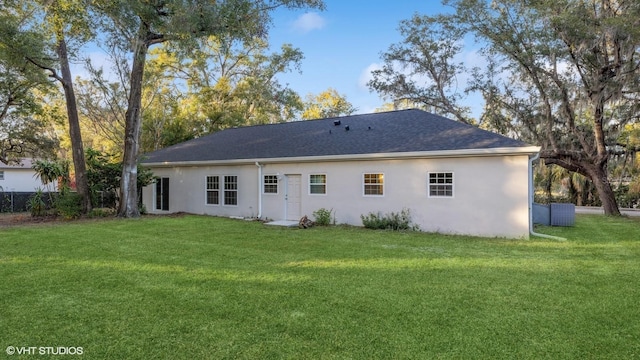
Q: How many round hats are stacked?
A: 0